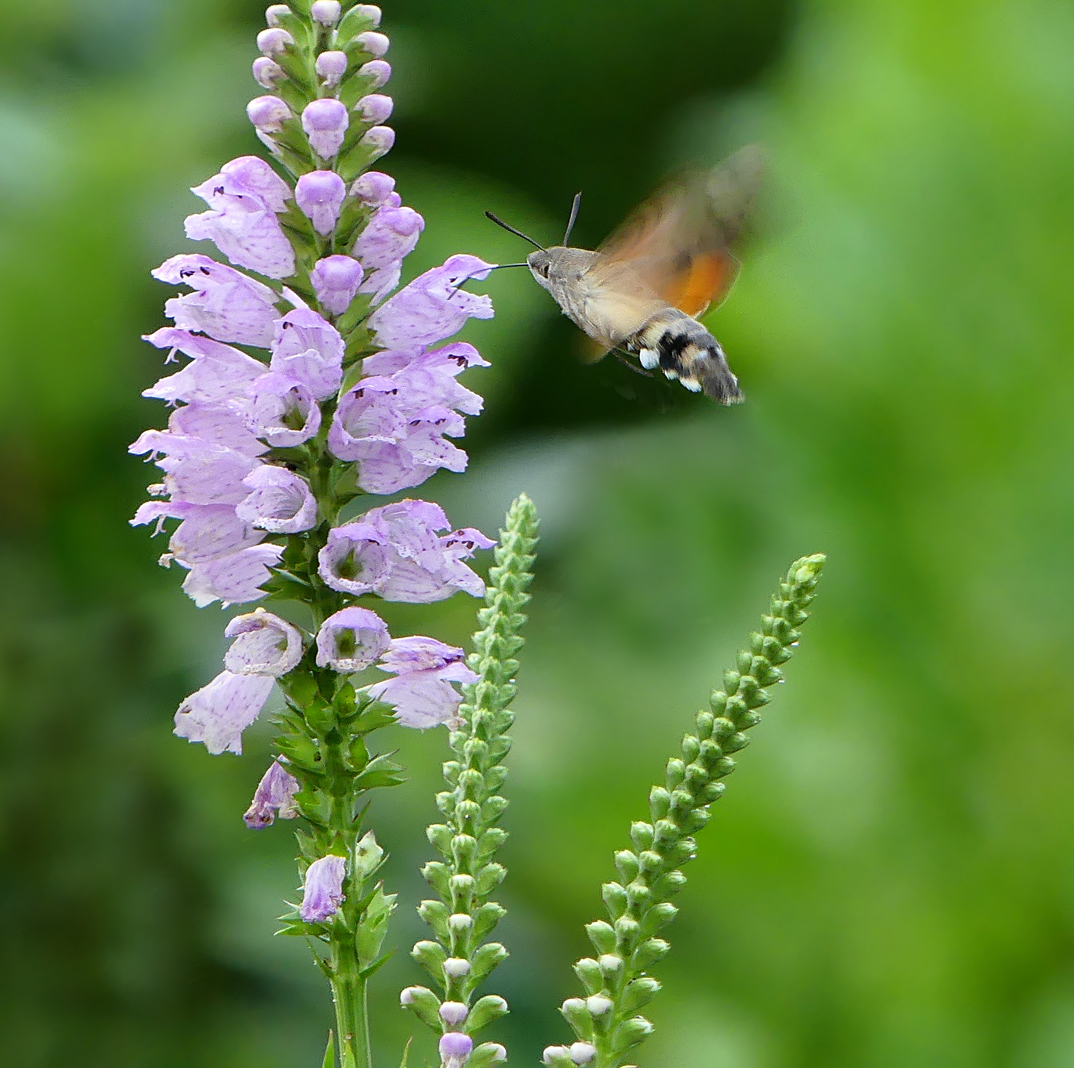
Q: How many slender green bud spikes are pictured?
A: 2